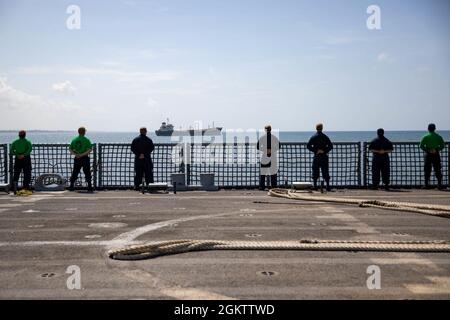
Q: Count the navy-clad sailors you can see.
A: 4